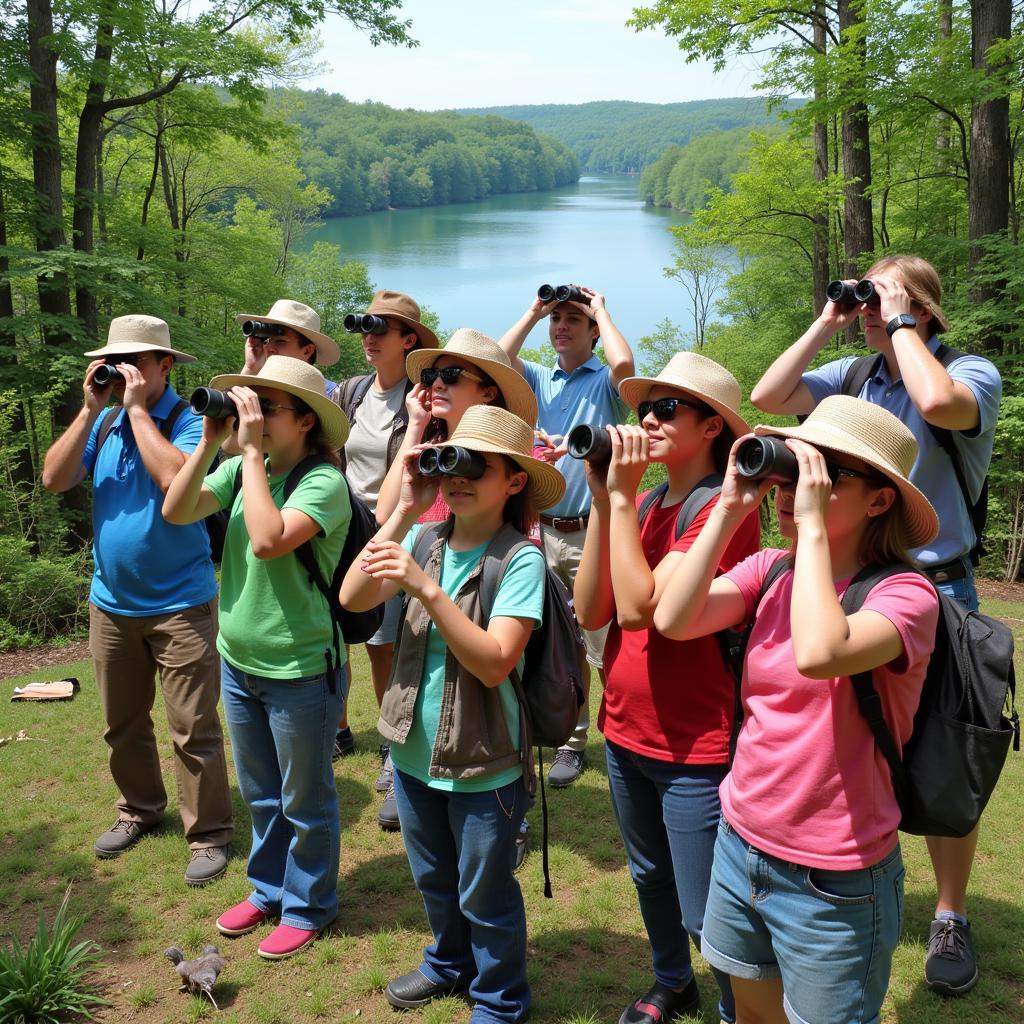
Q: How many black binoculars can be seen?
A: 9